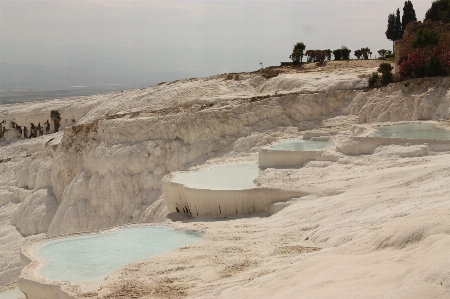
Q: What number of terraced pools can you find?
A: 4